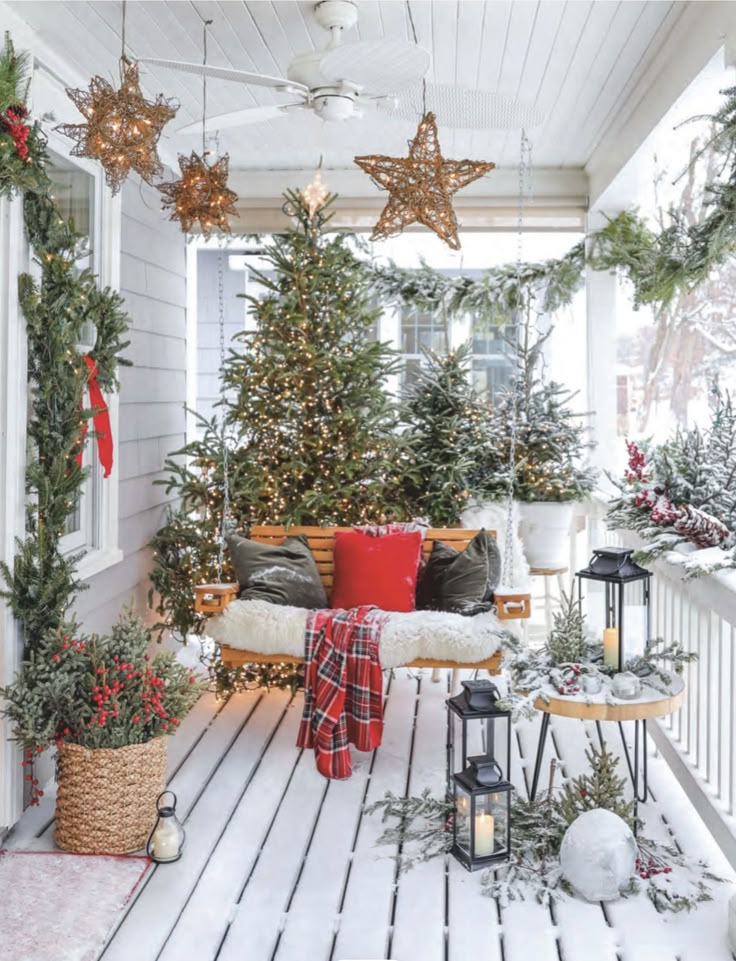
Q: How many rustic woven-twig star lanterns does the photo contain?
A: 3